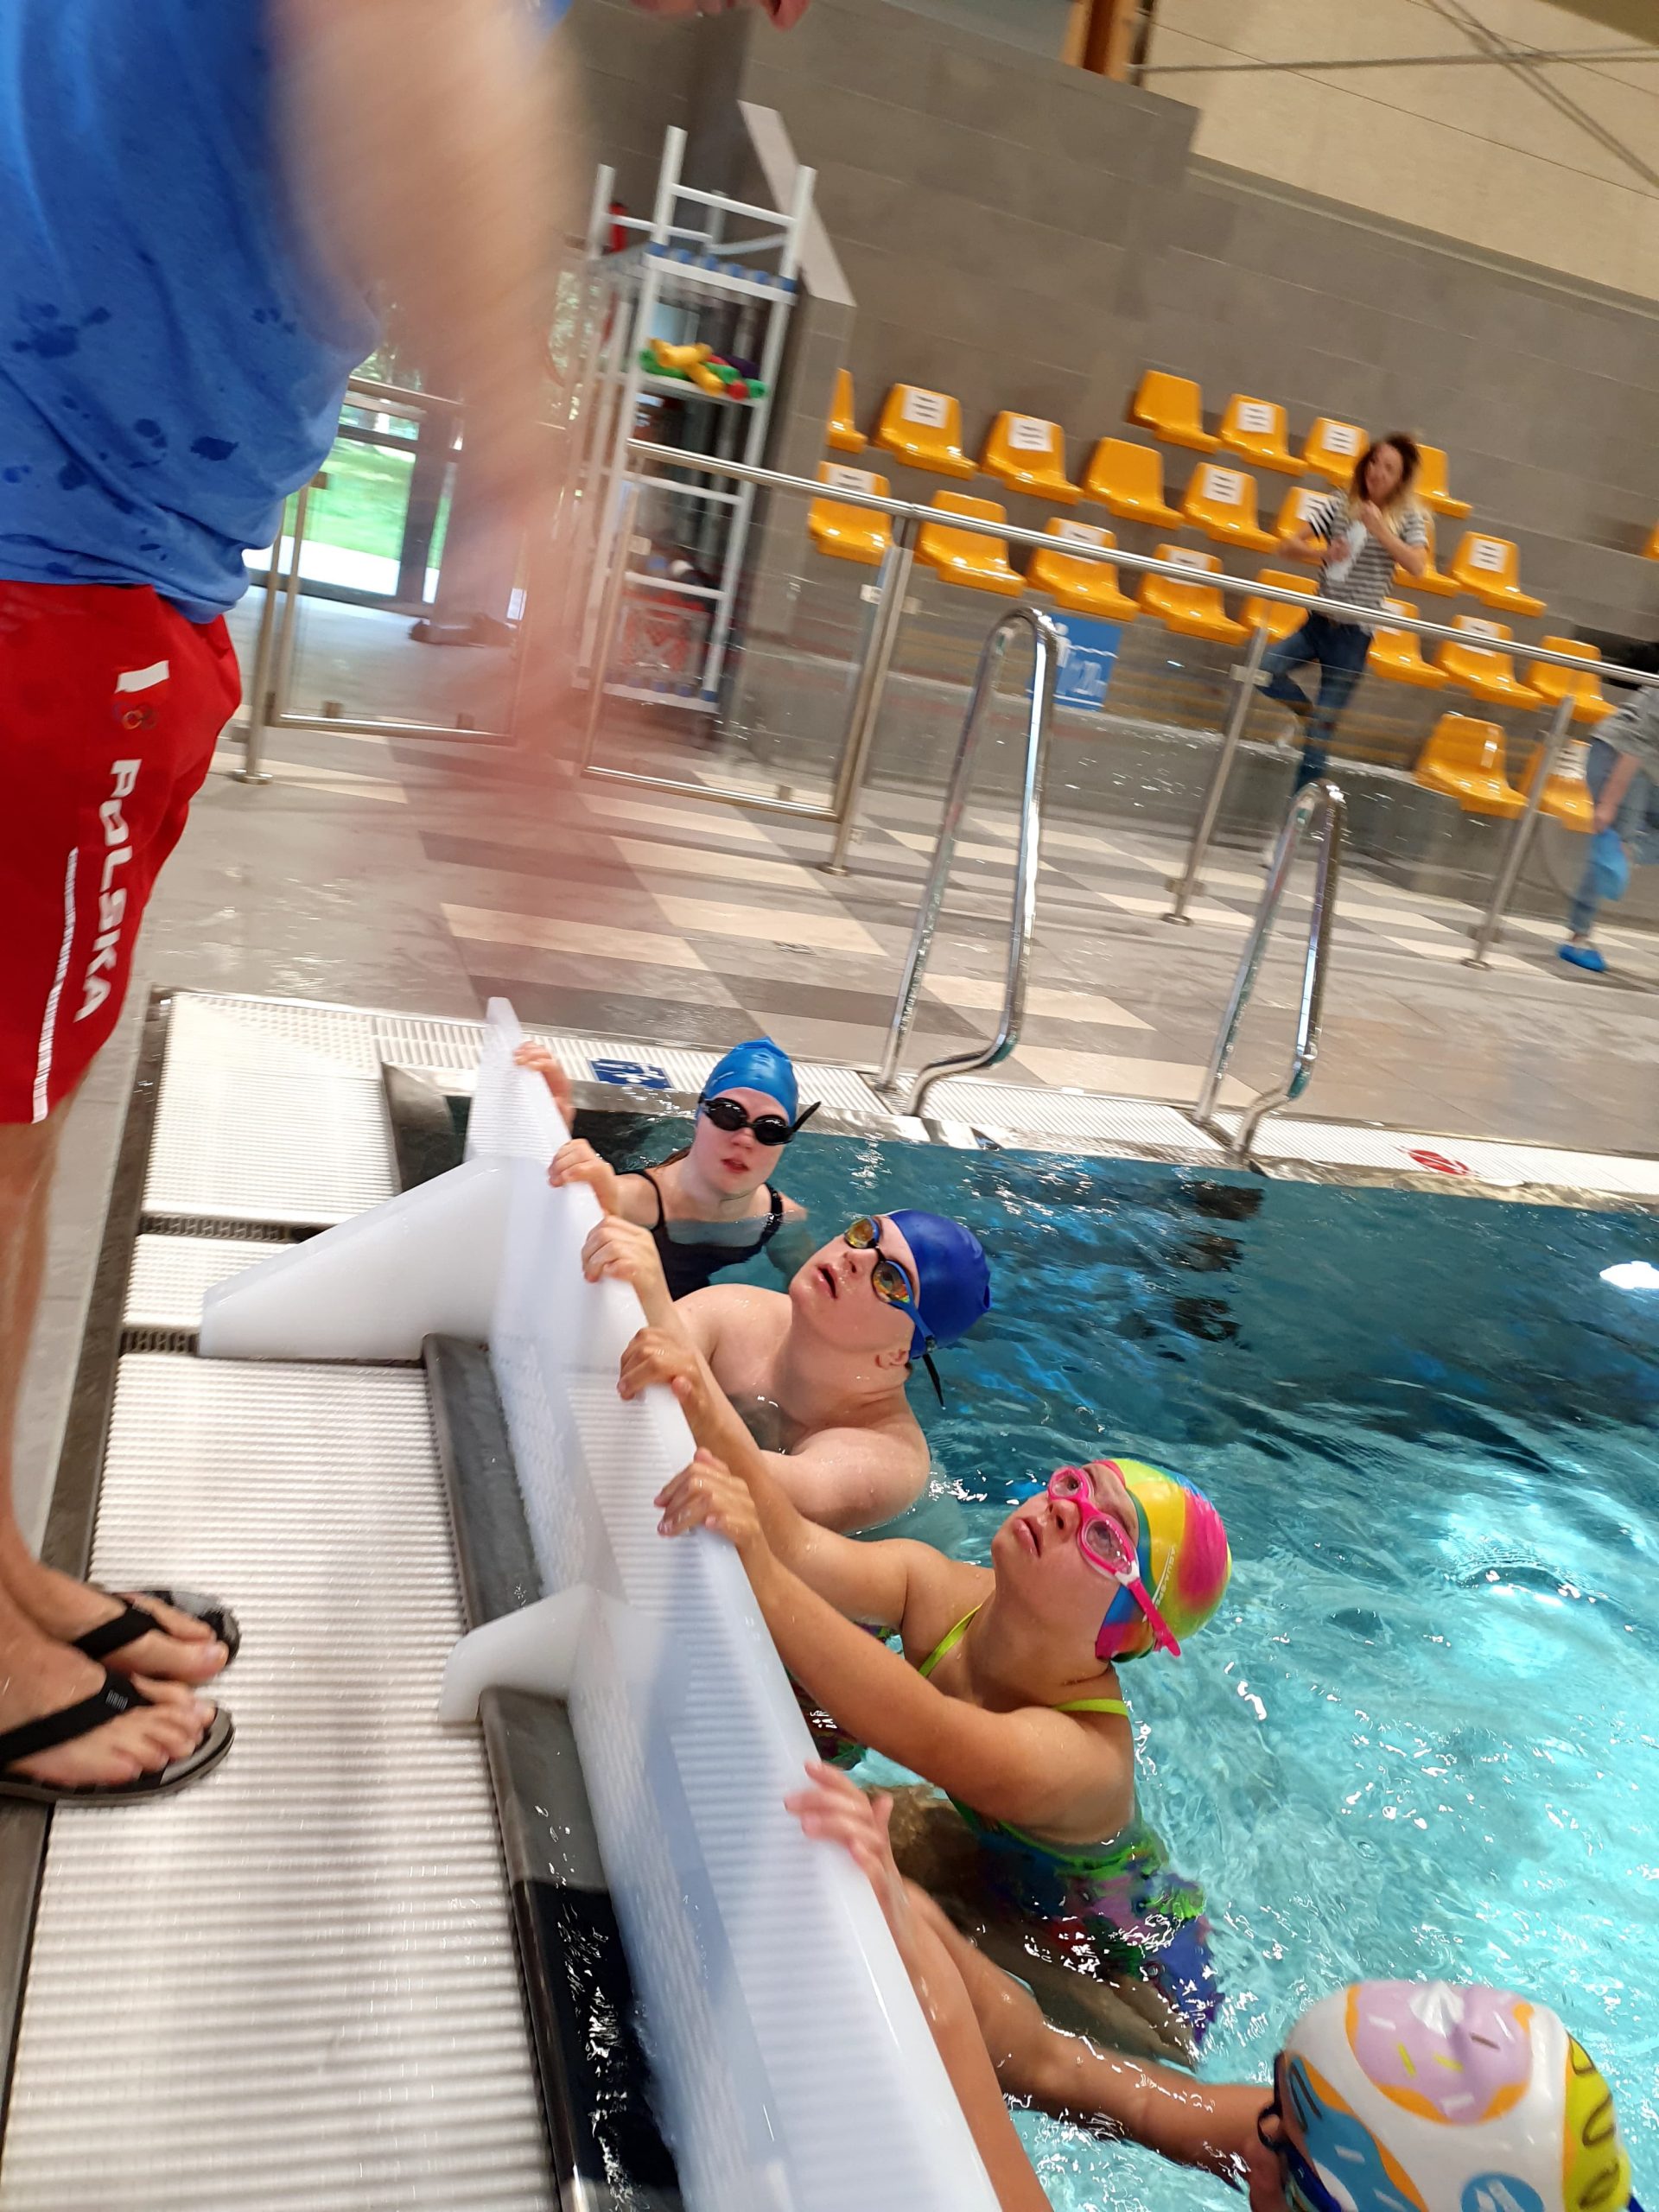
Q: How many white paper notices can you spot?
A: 13